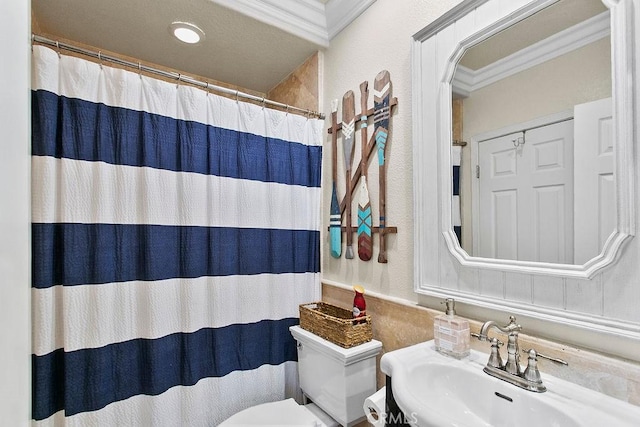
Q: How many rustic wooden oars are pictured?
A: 4